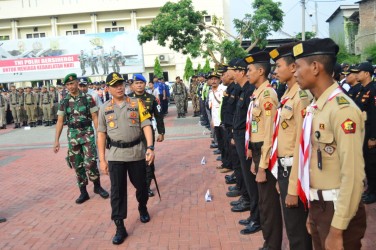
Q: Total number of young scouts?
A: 3